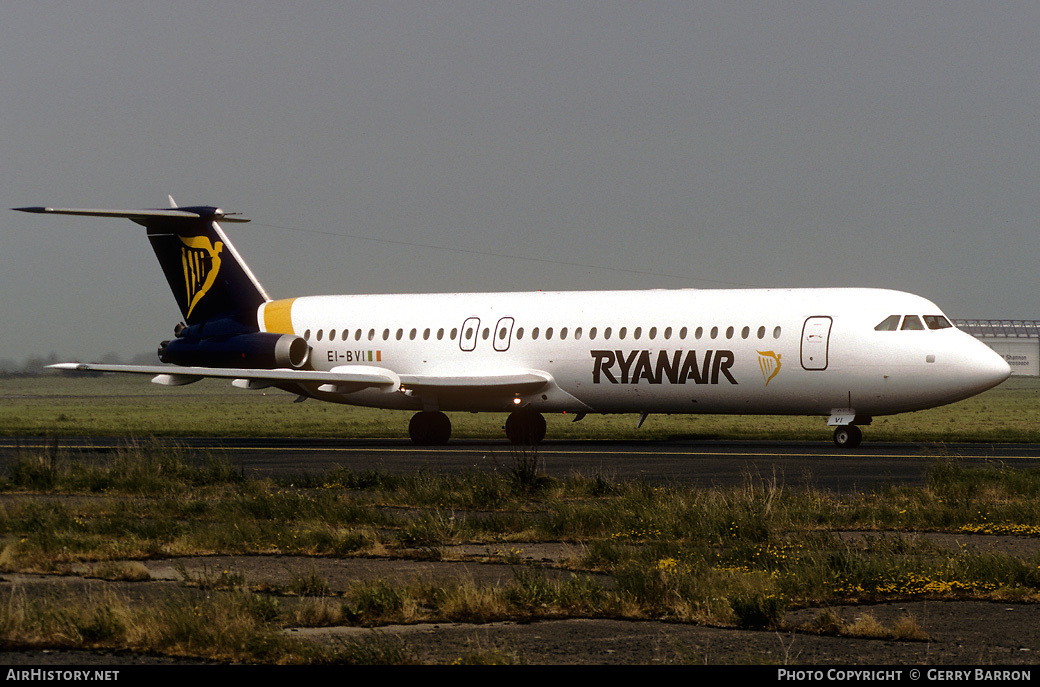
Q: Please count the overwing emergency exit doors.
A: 2